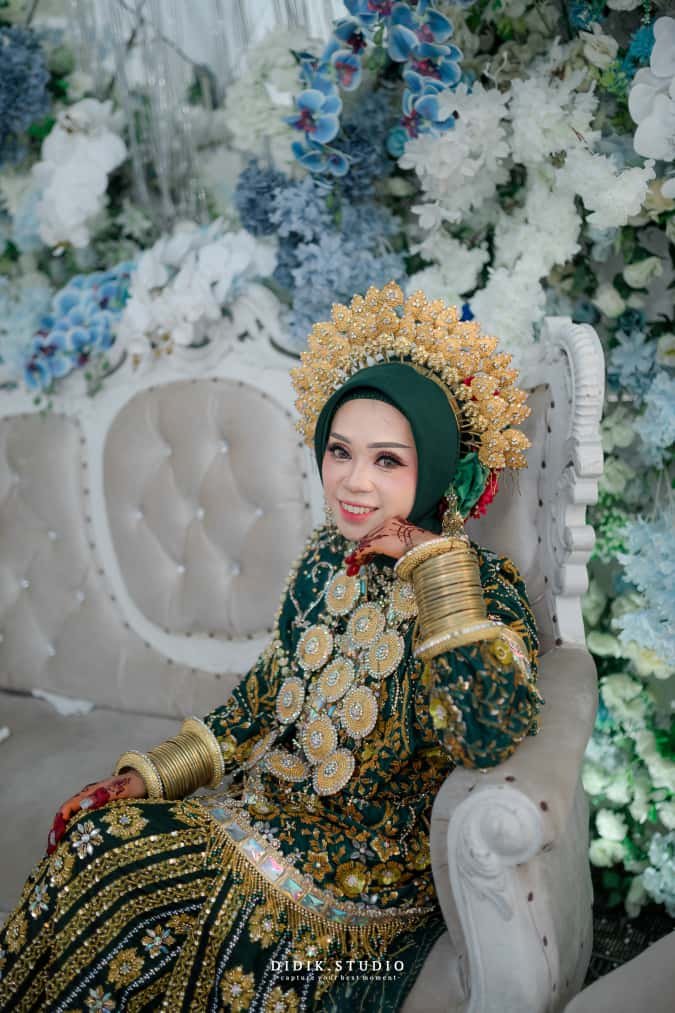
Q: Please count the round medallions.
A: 12